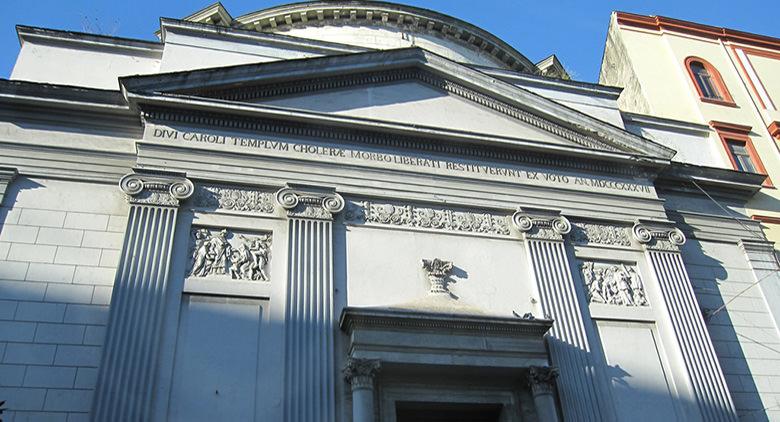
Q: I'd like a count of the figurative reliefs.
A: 2